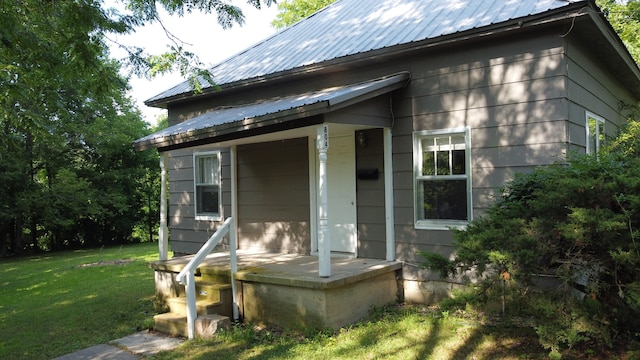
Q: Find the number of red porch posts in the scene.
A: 0